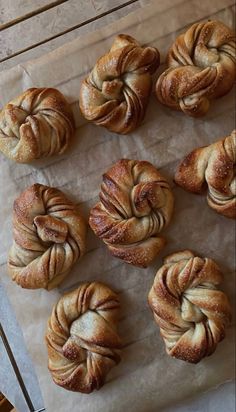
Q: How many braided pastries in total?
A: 8